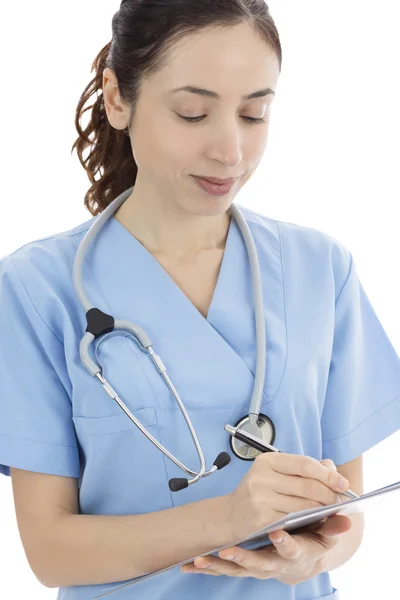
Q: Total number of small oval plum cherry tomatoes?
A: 0